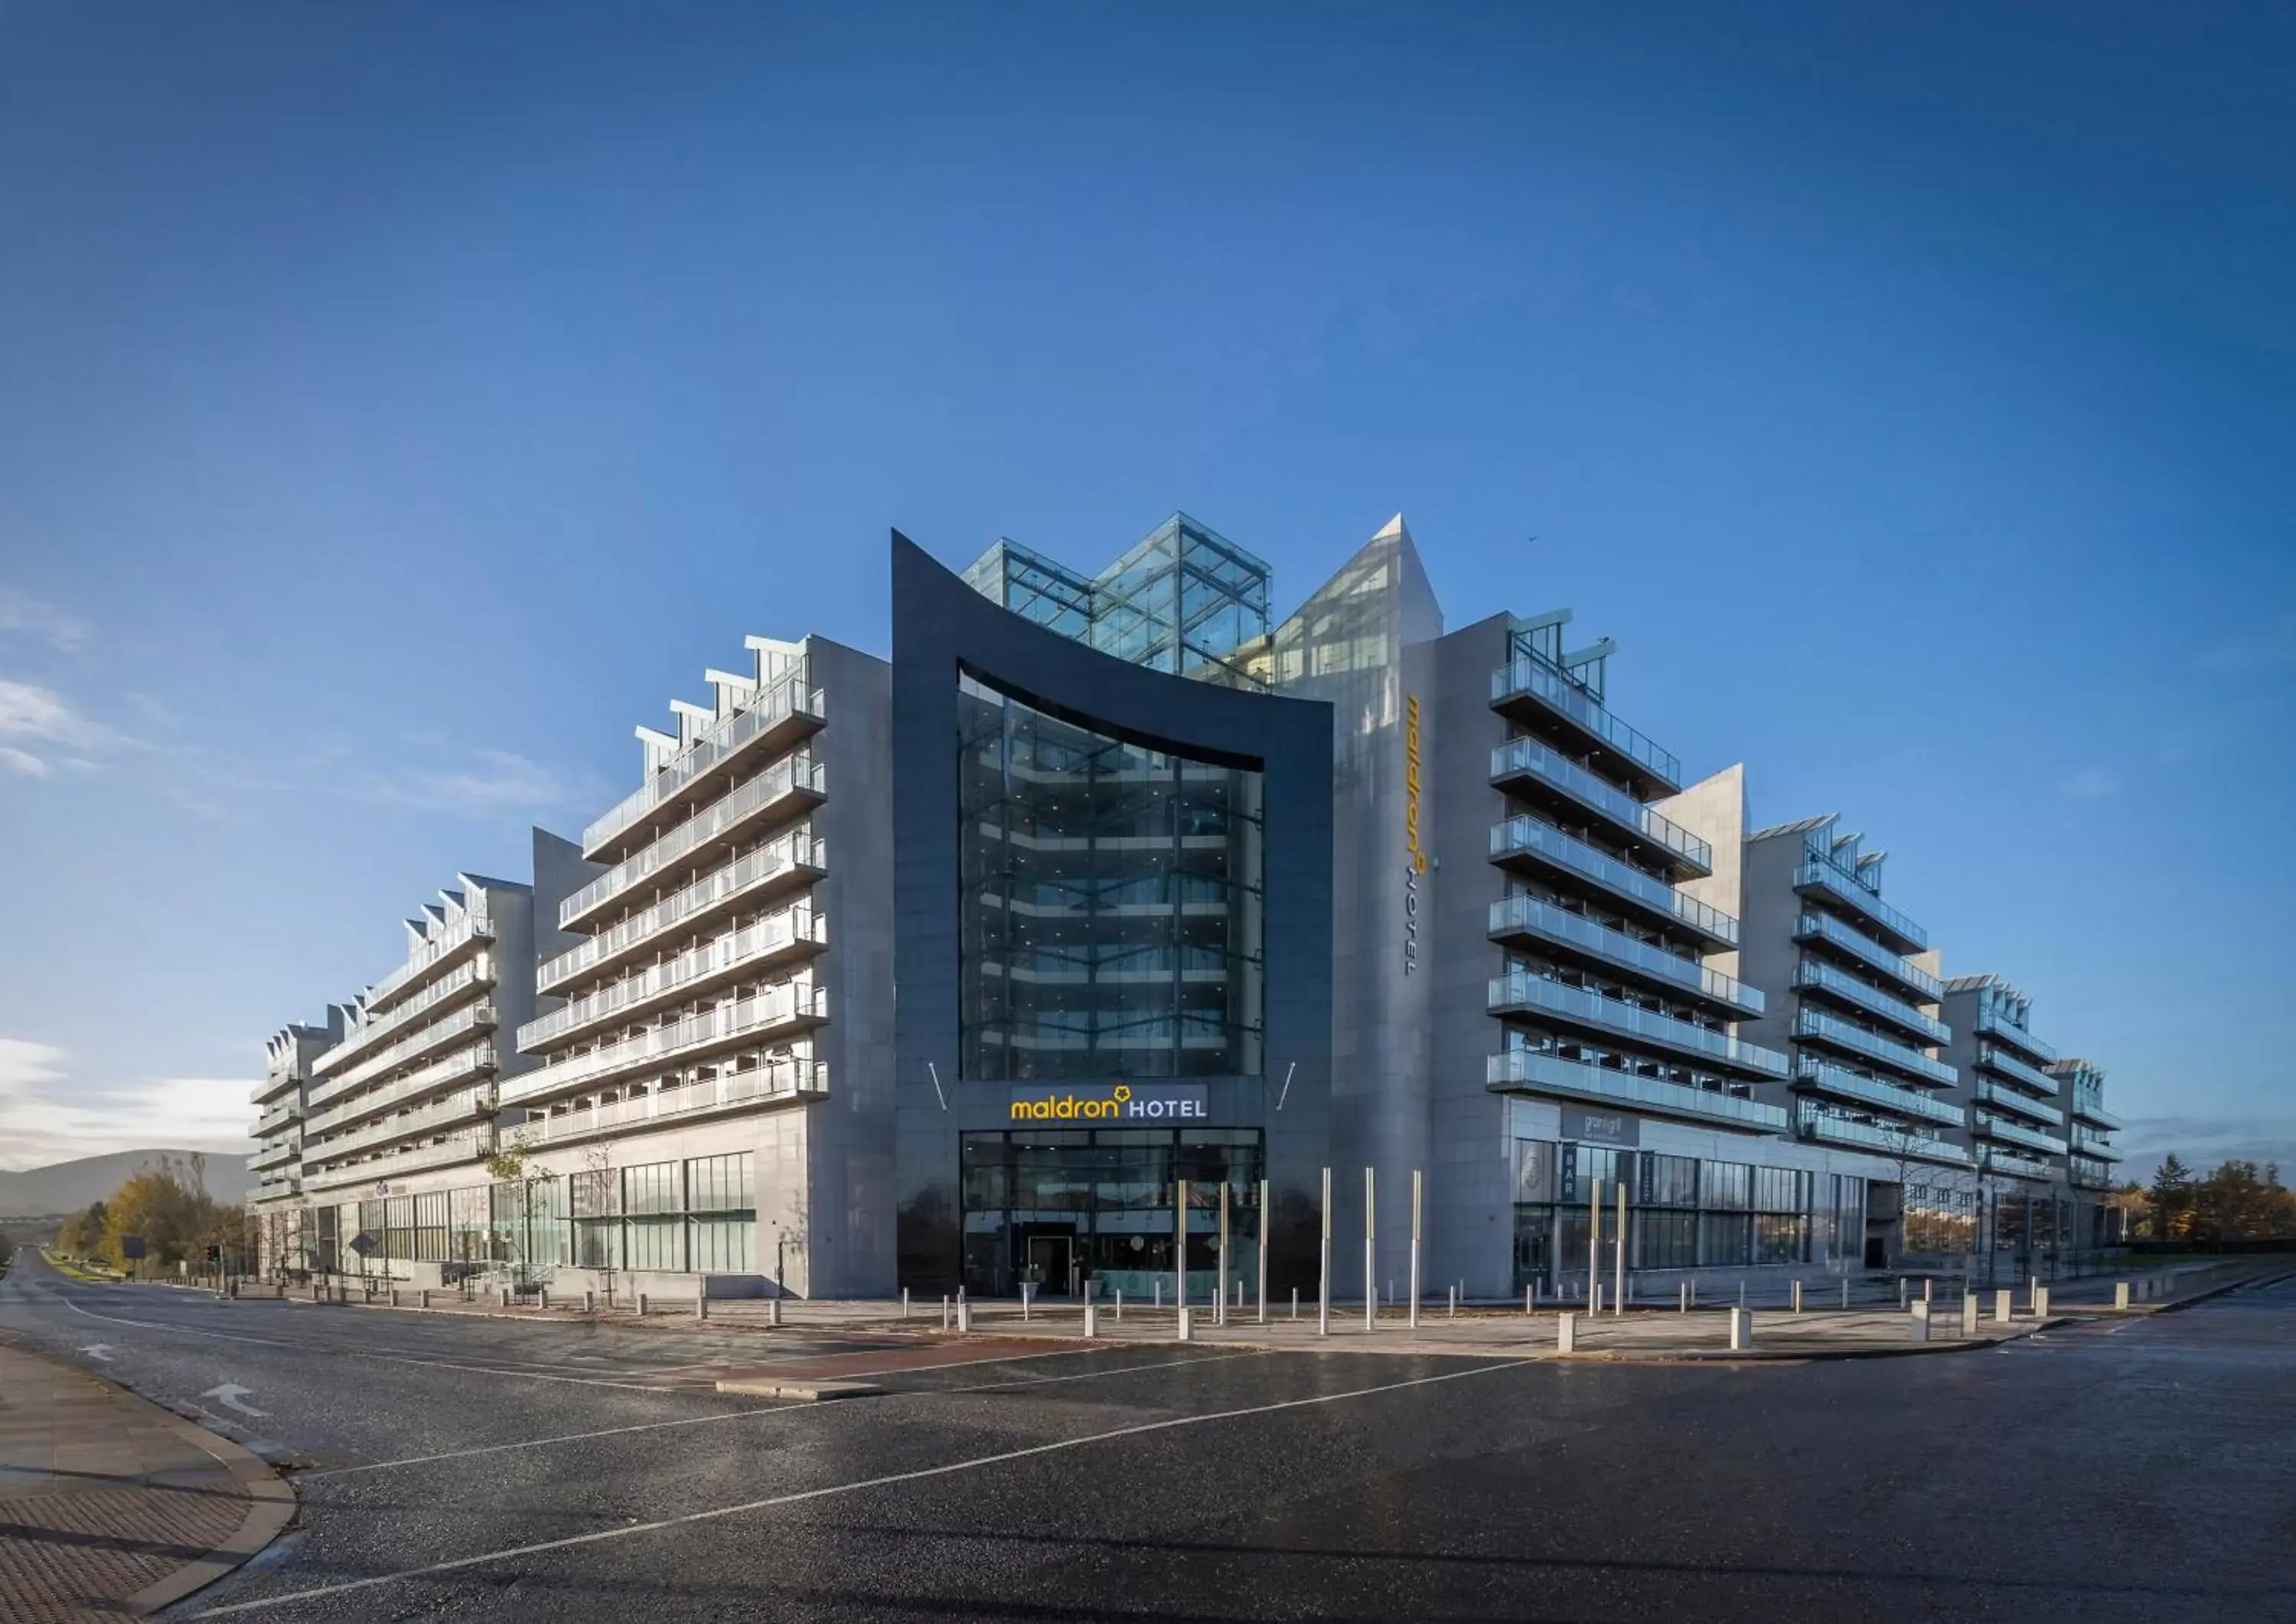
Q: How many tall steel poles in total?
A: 8